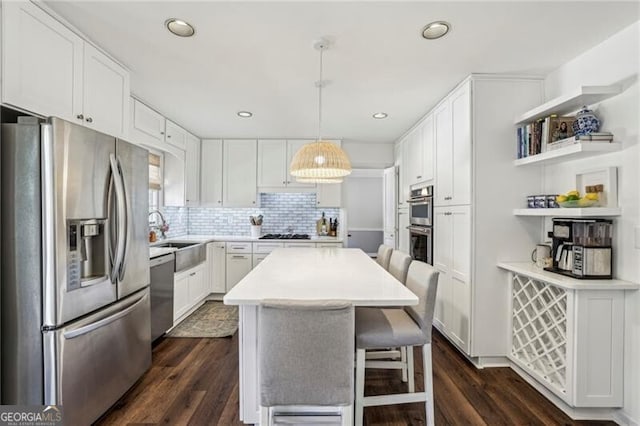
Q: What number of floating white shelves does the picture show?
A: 3